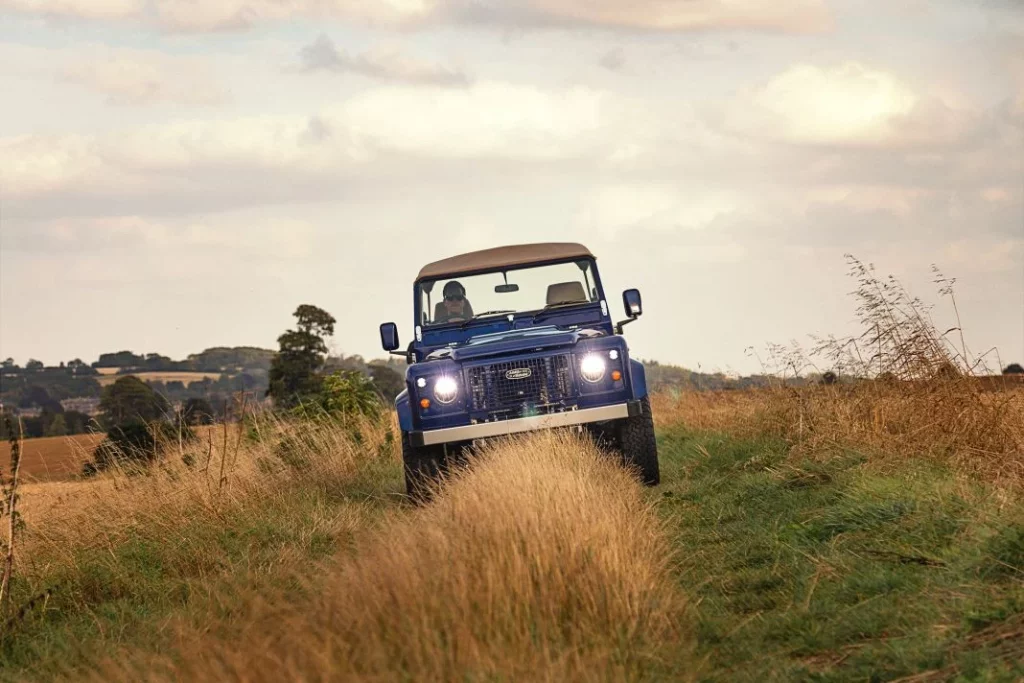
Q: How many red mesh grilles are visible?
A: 0